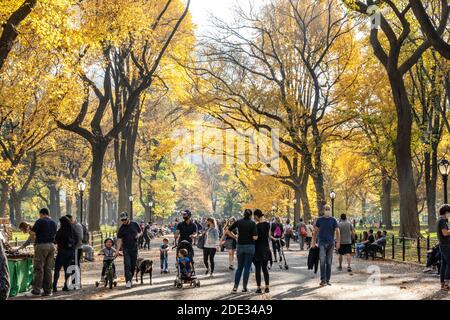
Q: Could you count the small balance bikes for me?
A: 1